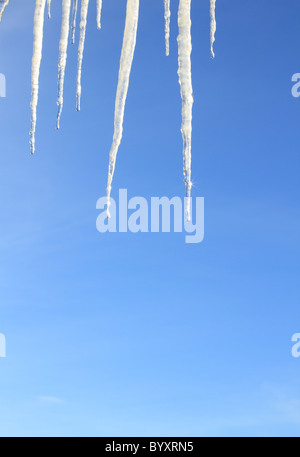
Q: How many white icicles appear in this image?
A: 11